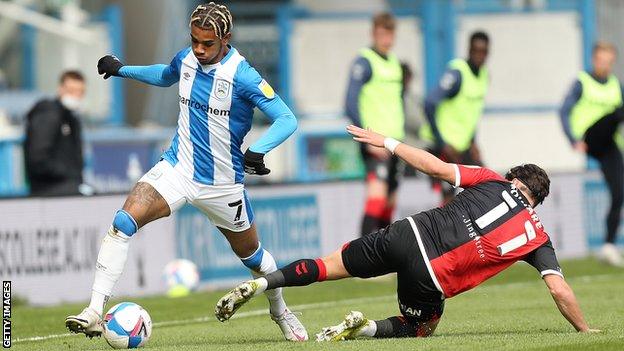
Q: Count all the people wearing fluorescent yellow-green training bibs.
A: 3